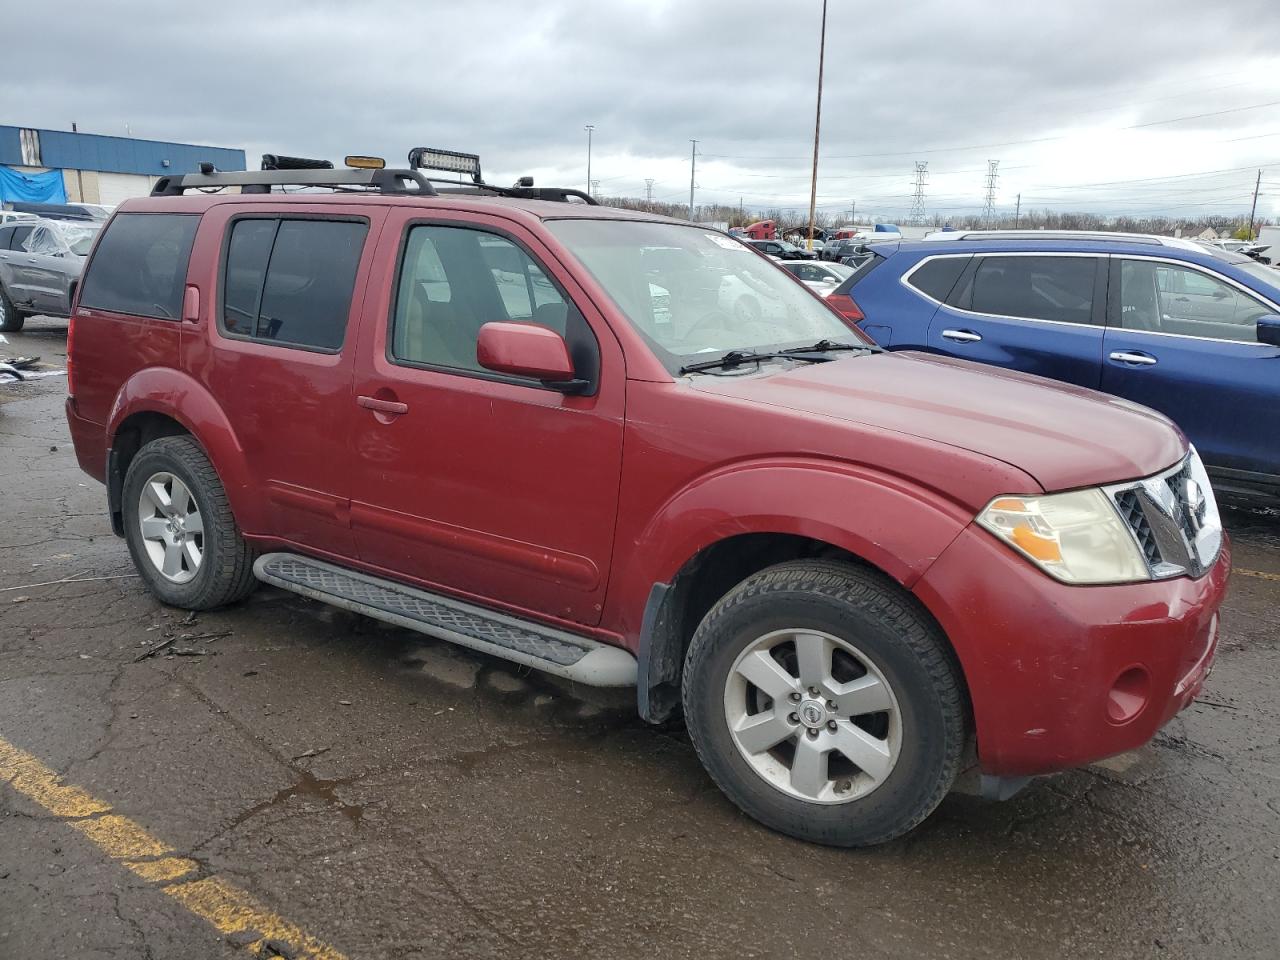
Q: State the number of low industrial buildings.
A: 1